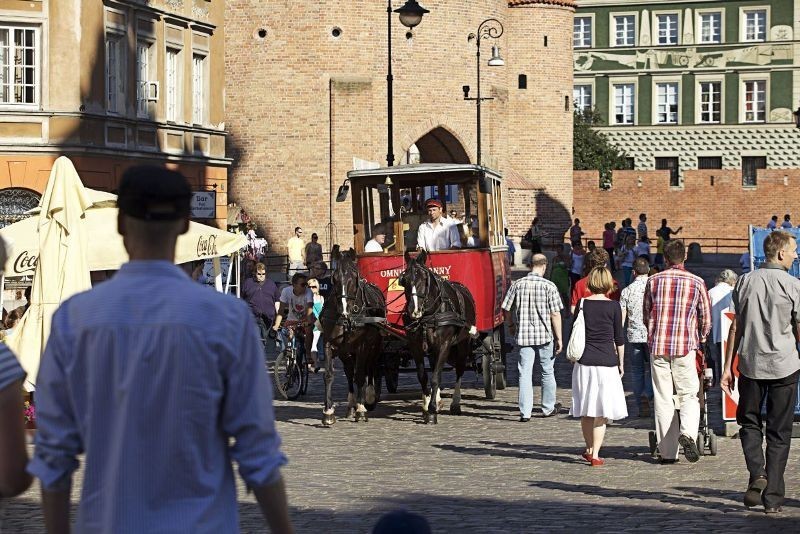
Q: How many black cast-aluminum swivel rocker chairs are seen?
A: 0